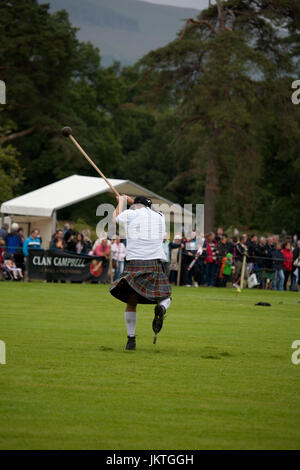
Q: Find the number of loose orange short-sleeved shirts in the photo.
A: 0